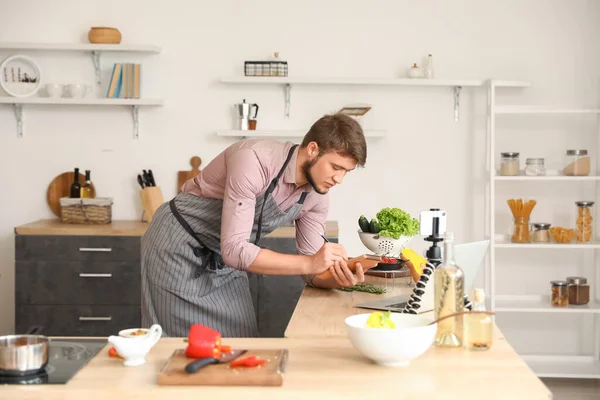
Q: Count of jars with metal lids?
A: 7